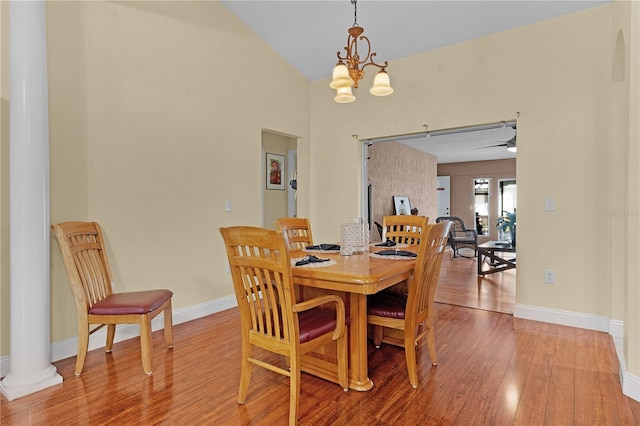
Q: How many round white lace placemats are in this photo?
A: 4